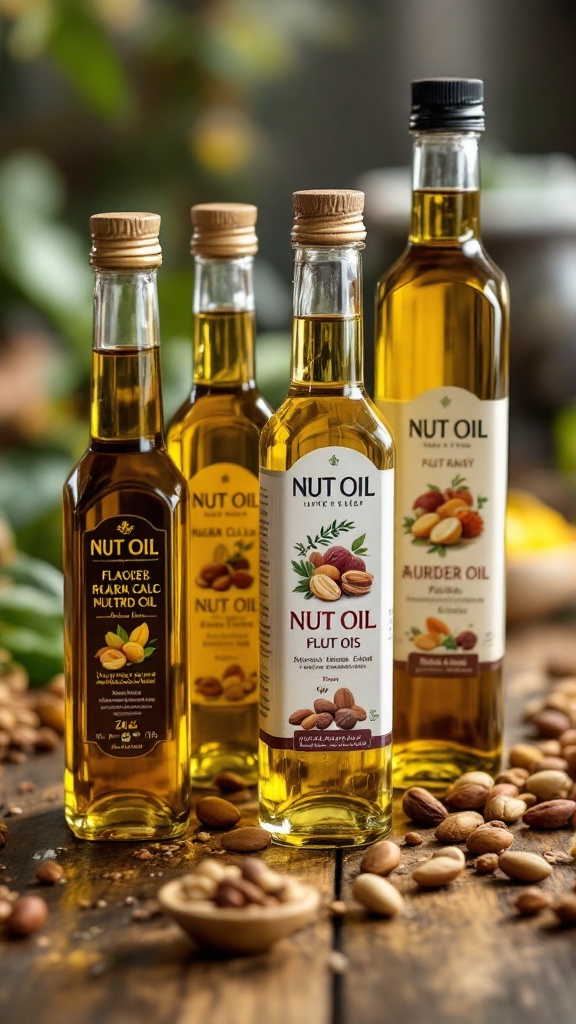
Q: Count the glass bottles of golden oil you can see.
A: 4